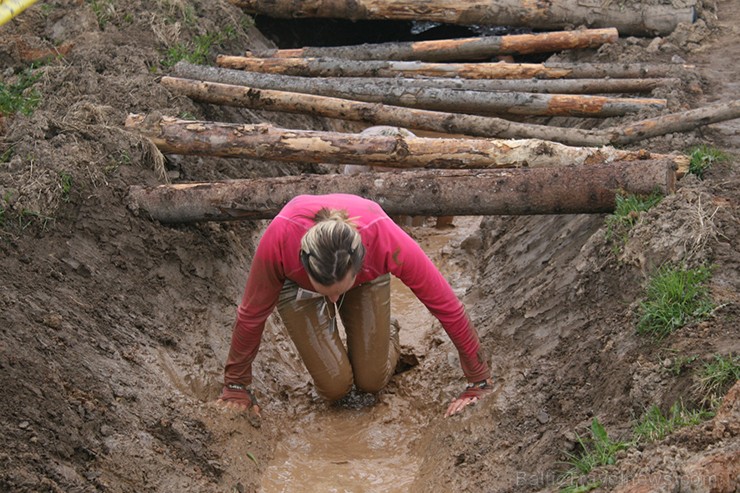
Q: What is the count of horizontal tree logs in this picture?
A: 8